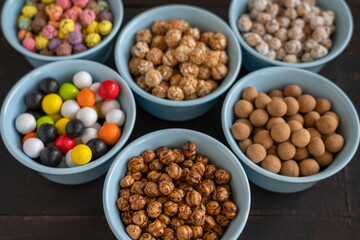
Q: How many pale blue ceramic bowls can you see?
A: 6